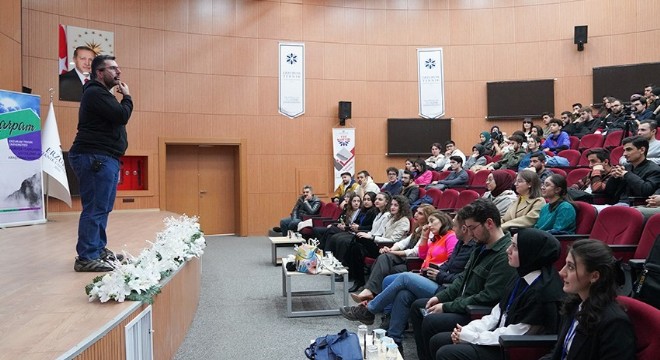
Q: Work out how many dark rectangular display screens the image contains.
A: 3